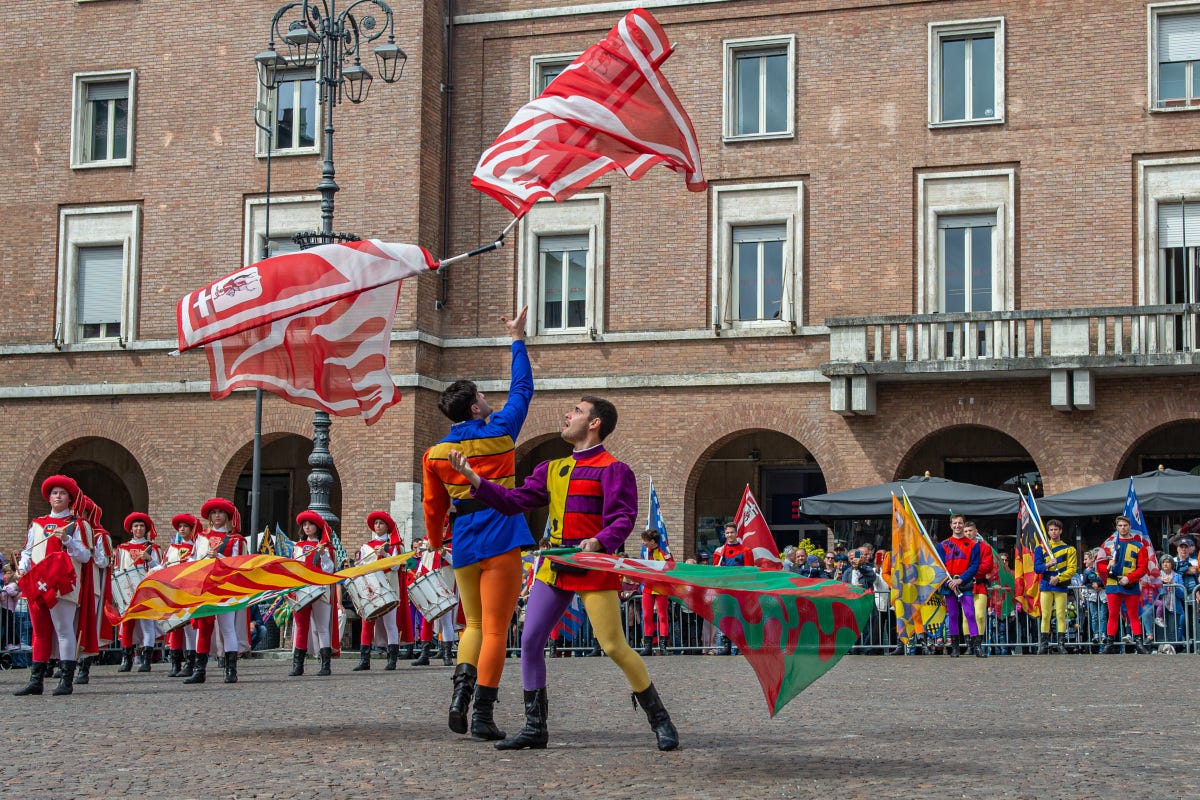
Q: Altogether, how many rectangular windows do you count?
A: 12